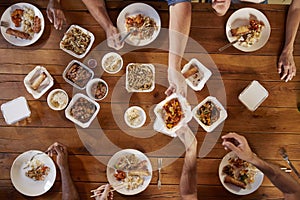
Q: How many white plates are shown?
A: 6